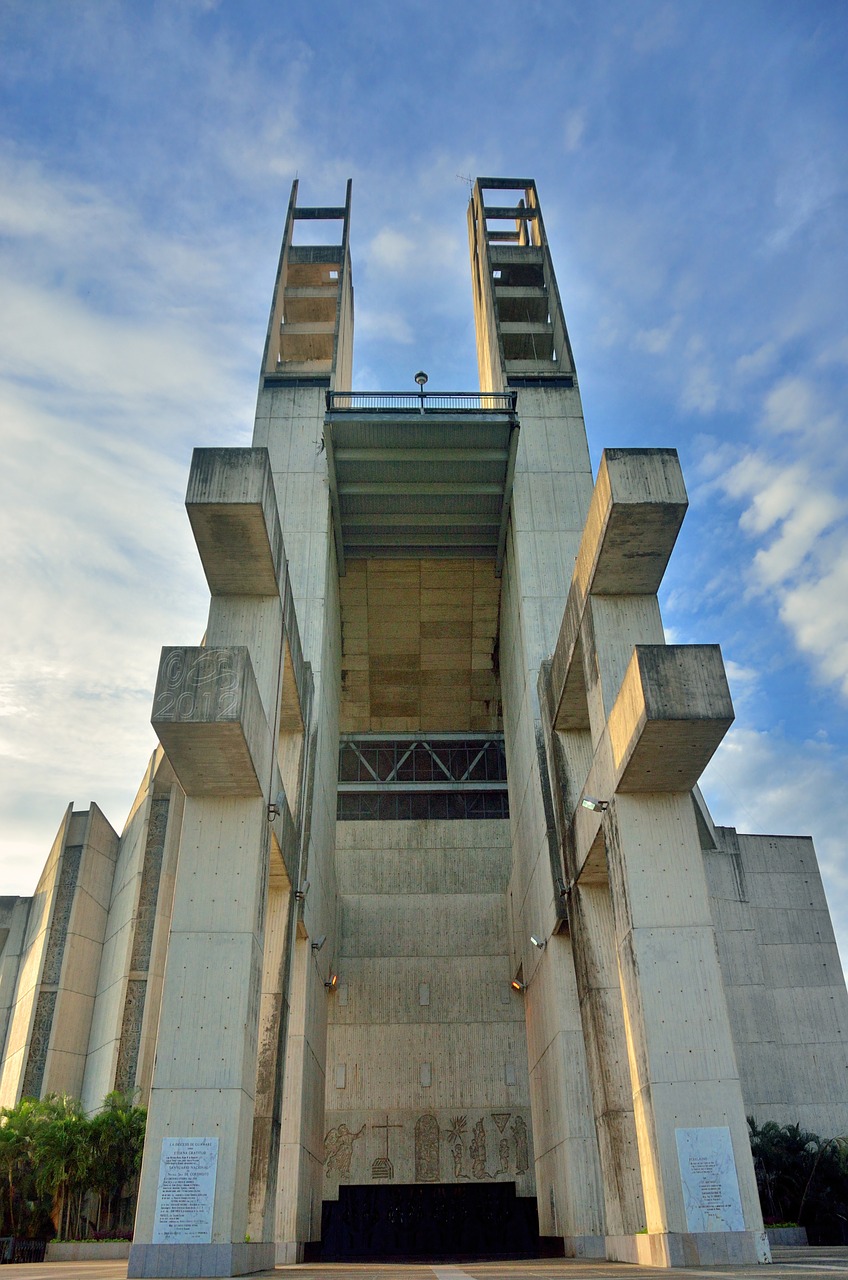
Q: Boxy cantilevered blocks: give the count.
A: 4